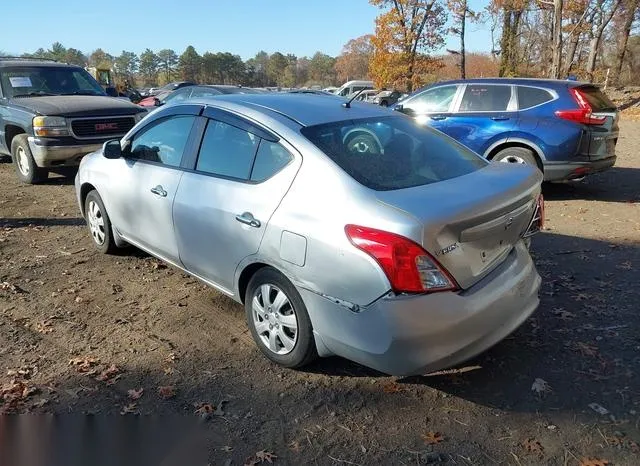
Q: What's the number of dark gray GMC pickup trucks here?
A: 1